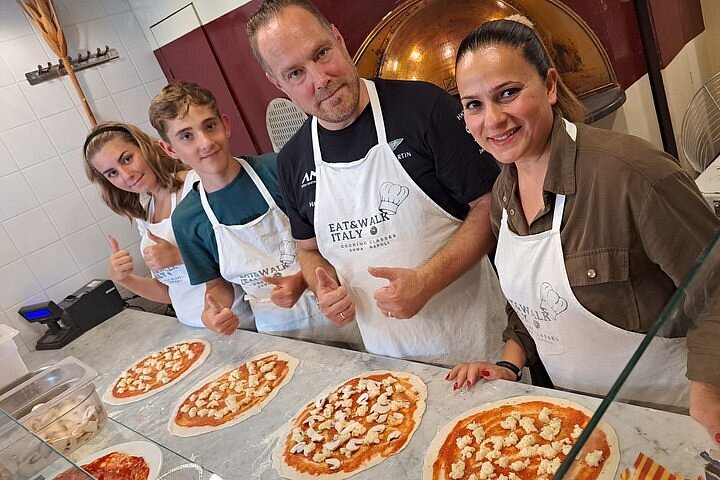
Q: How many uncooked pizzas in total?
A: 4